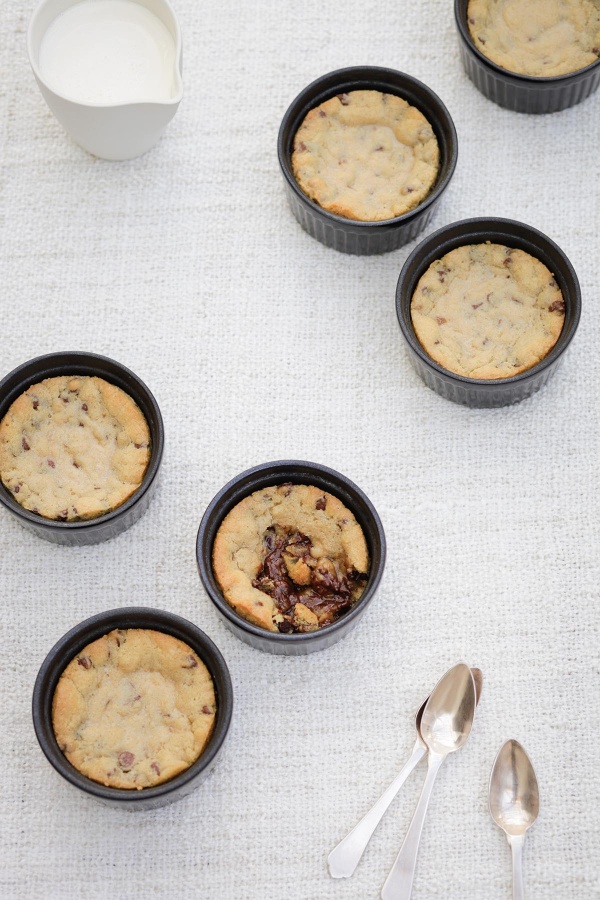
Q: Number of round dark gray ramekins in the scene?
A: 6